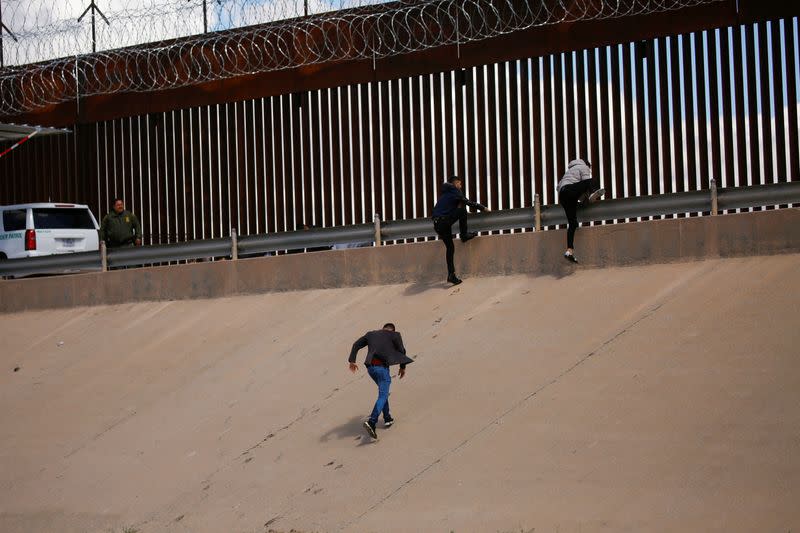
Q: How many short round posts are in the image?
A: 5